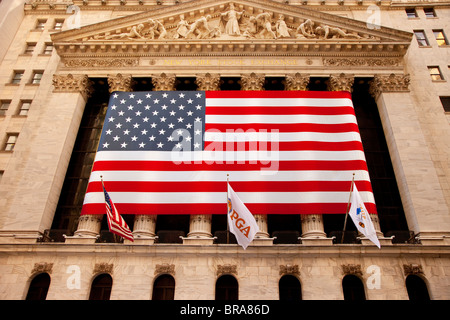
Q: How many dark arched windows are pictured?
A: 7